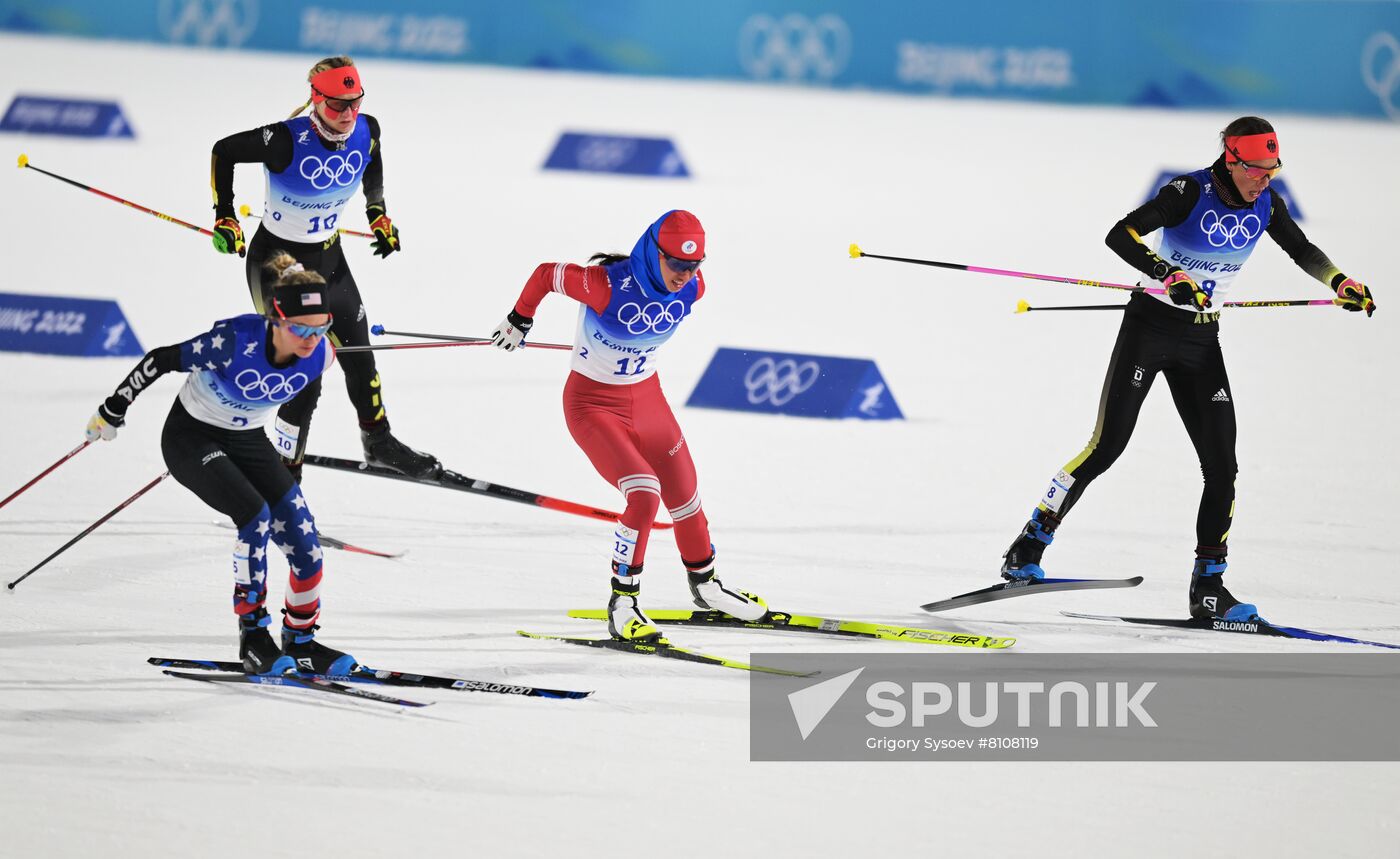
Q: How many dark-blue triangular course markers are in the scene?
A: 5